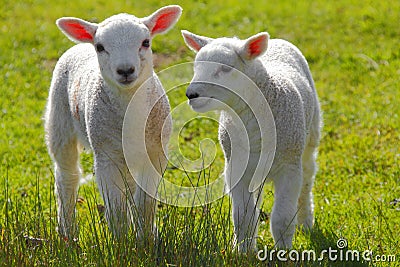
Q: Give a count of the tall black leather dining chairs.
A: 0